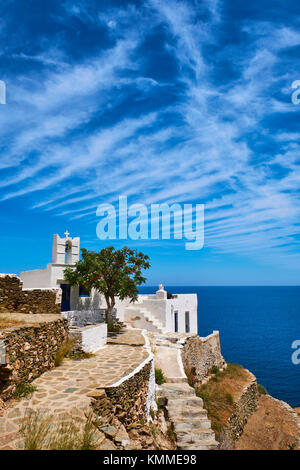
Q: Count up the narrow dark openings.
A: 2